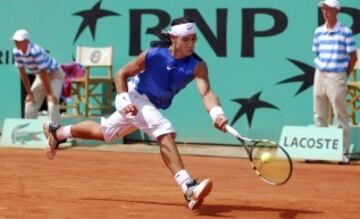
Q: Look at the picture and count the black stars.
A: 3